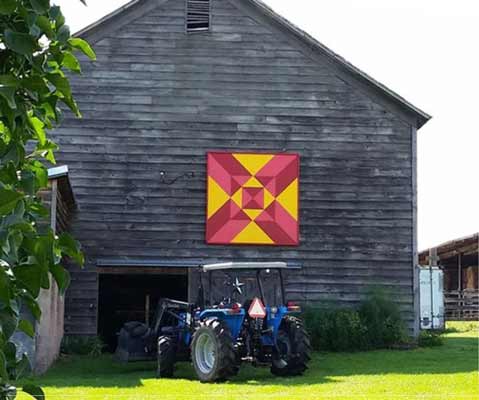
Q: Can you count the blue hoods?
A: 1